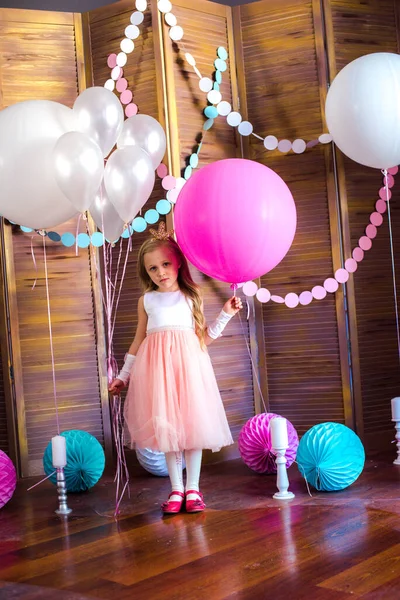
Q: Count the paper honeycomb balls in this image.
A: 5